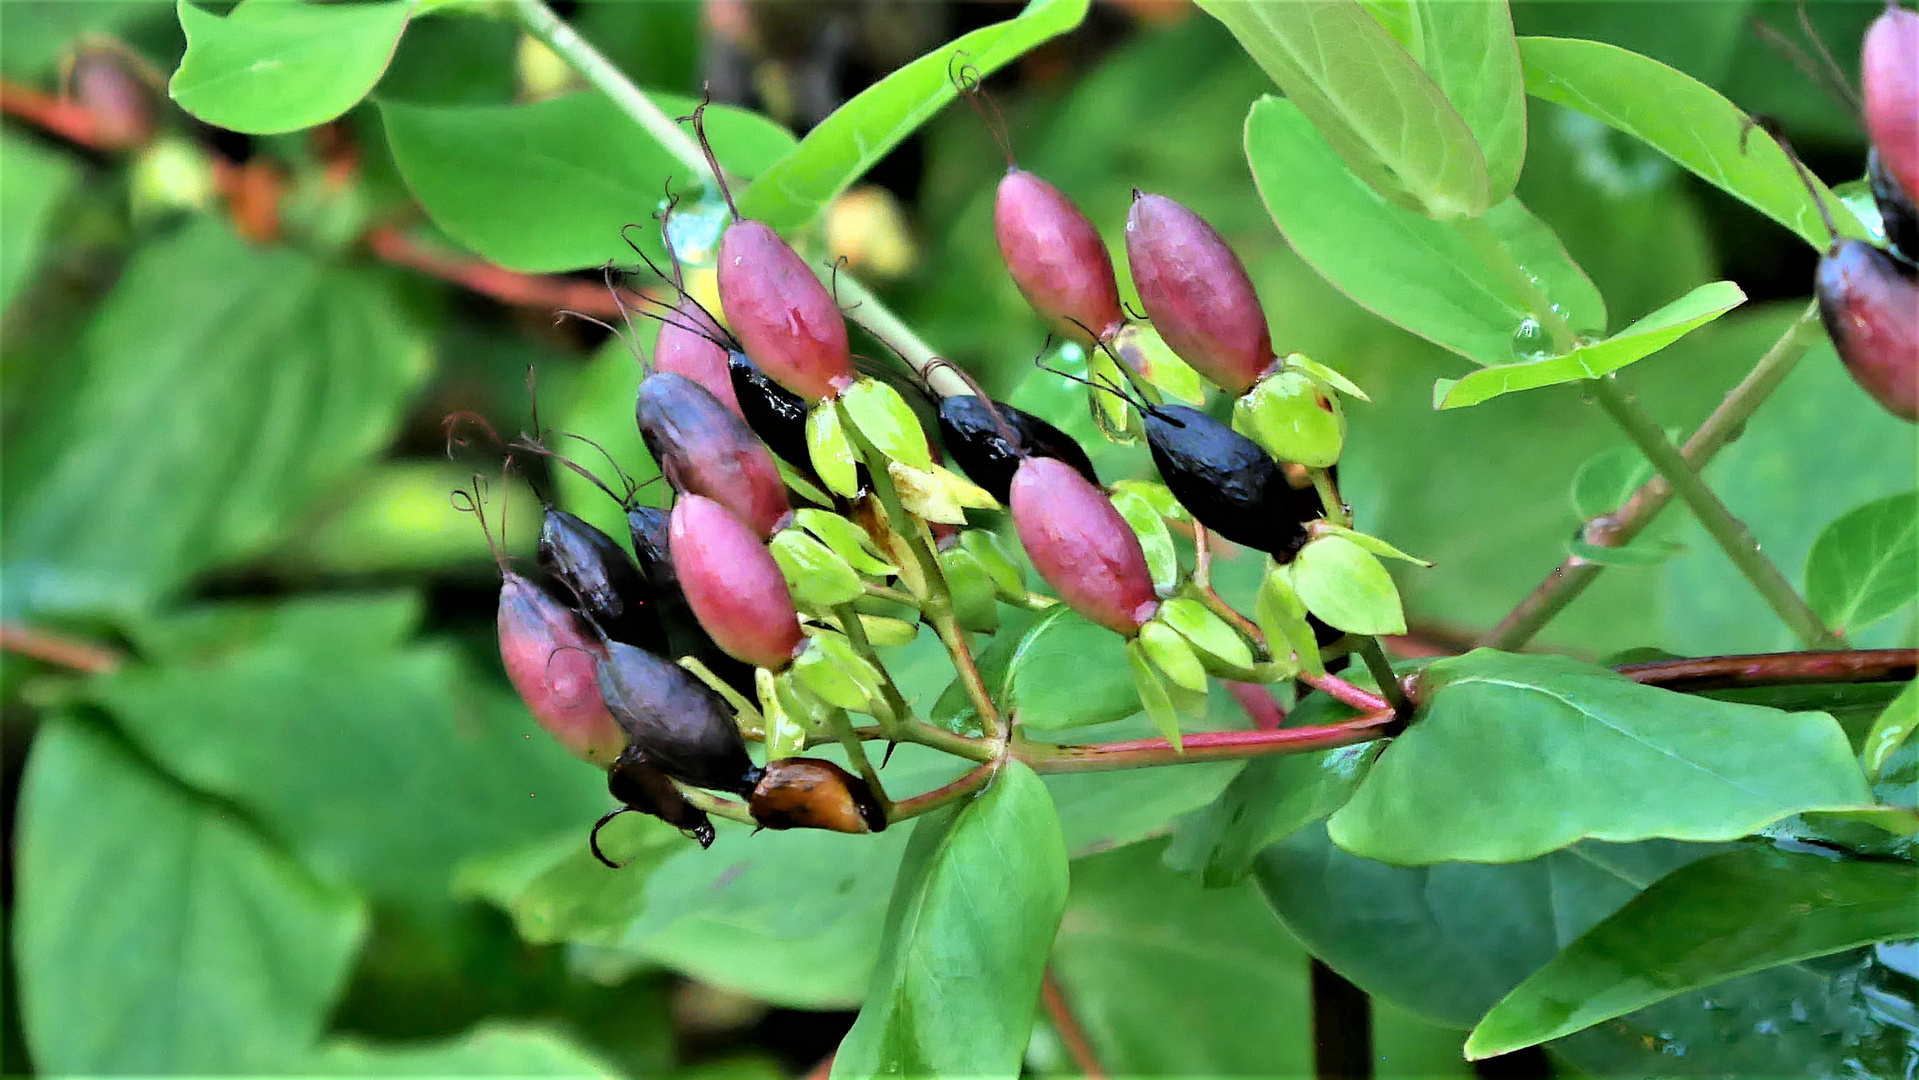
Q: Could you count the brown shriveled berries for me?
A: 2